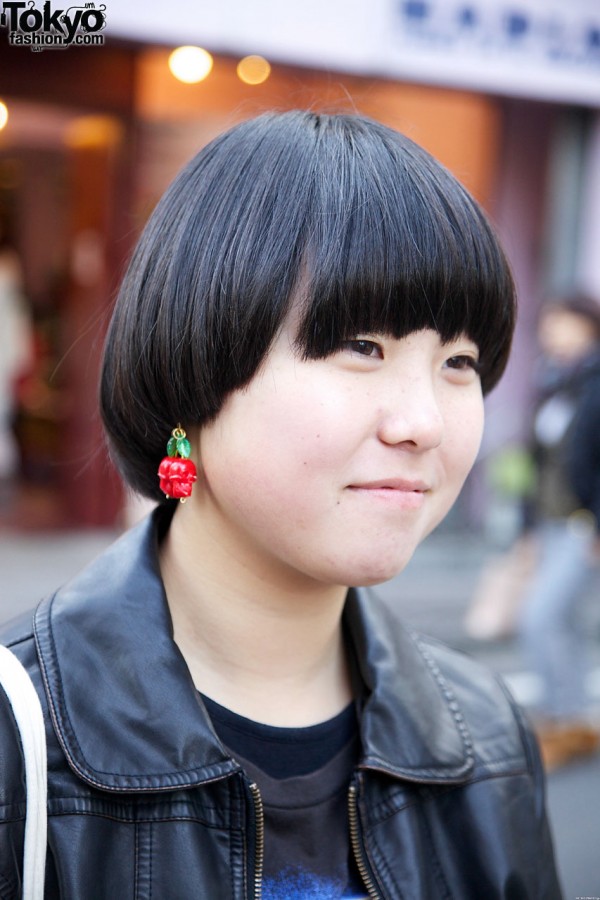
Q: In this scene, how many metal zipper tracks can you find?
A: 2